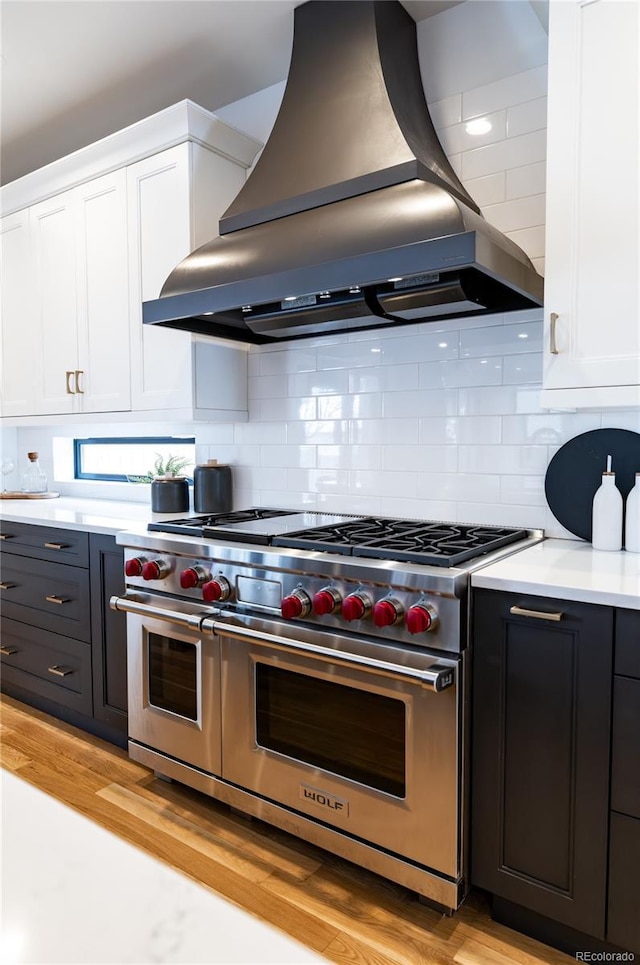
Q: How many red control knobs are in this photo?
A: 9